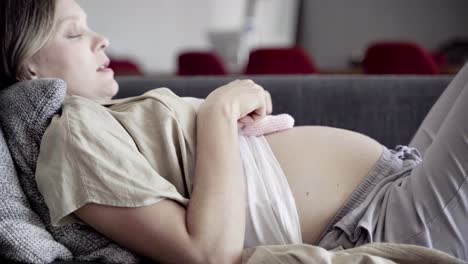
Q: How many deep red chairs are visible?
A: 4